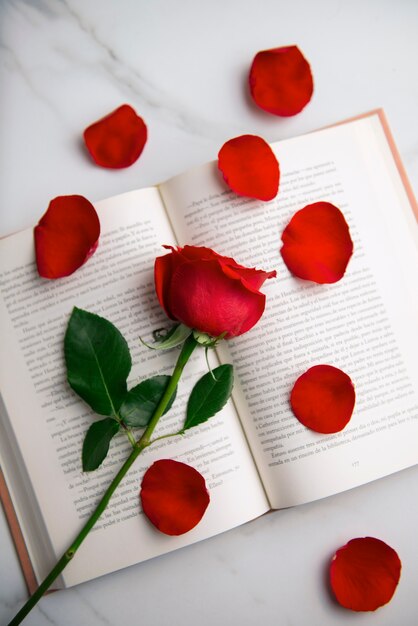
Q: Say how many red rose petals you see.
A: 8